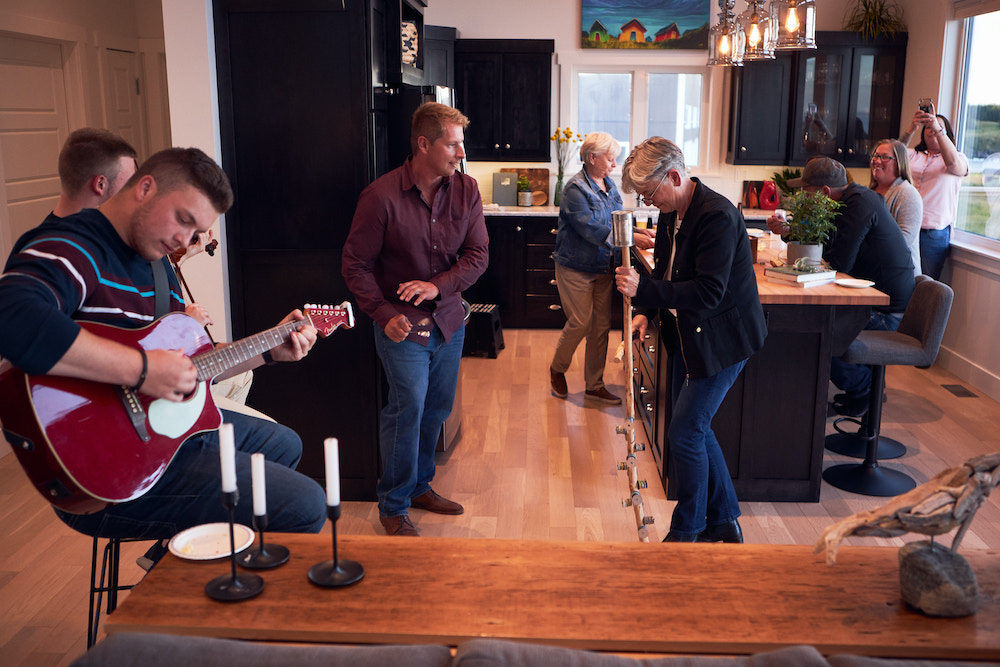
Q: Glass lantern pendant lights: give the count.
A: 3